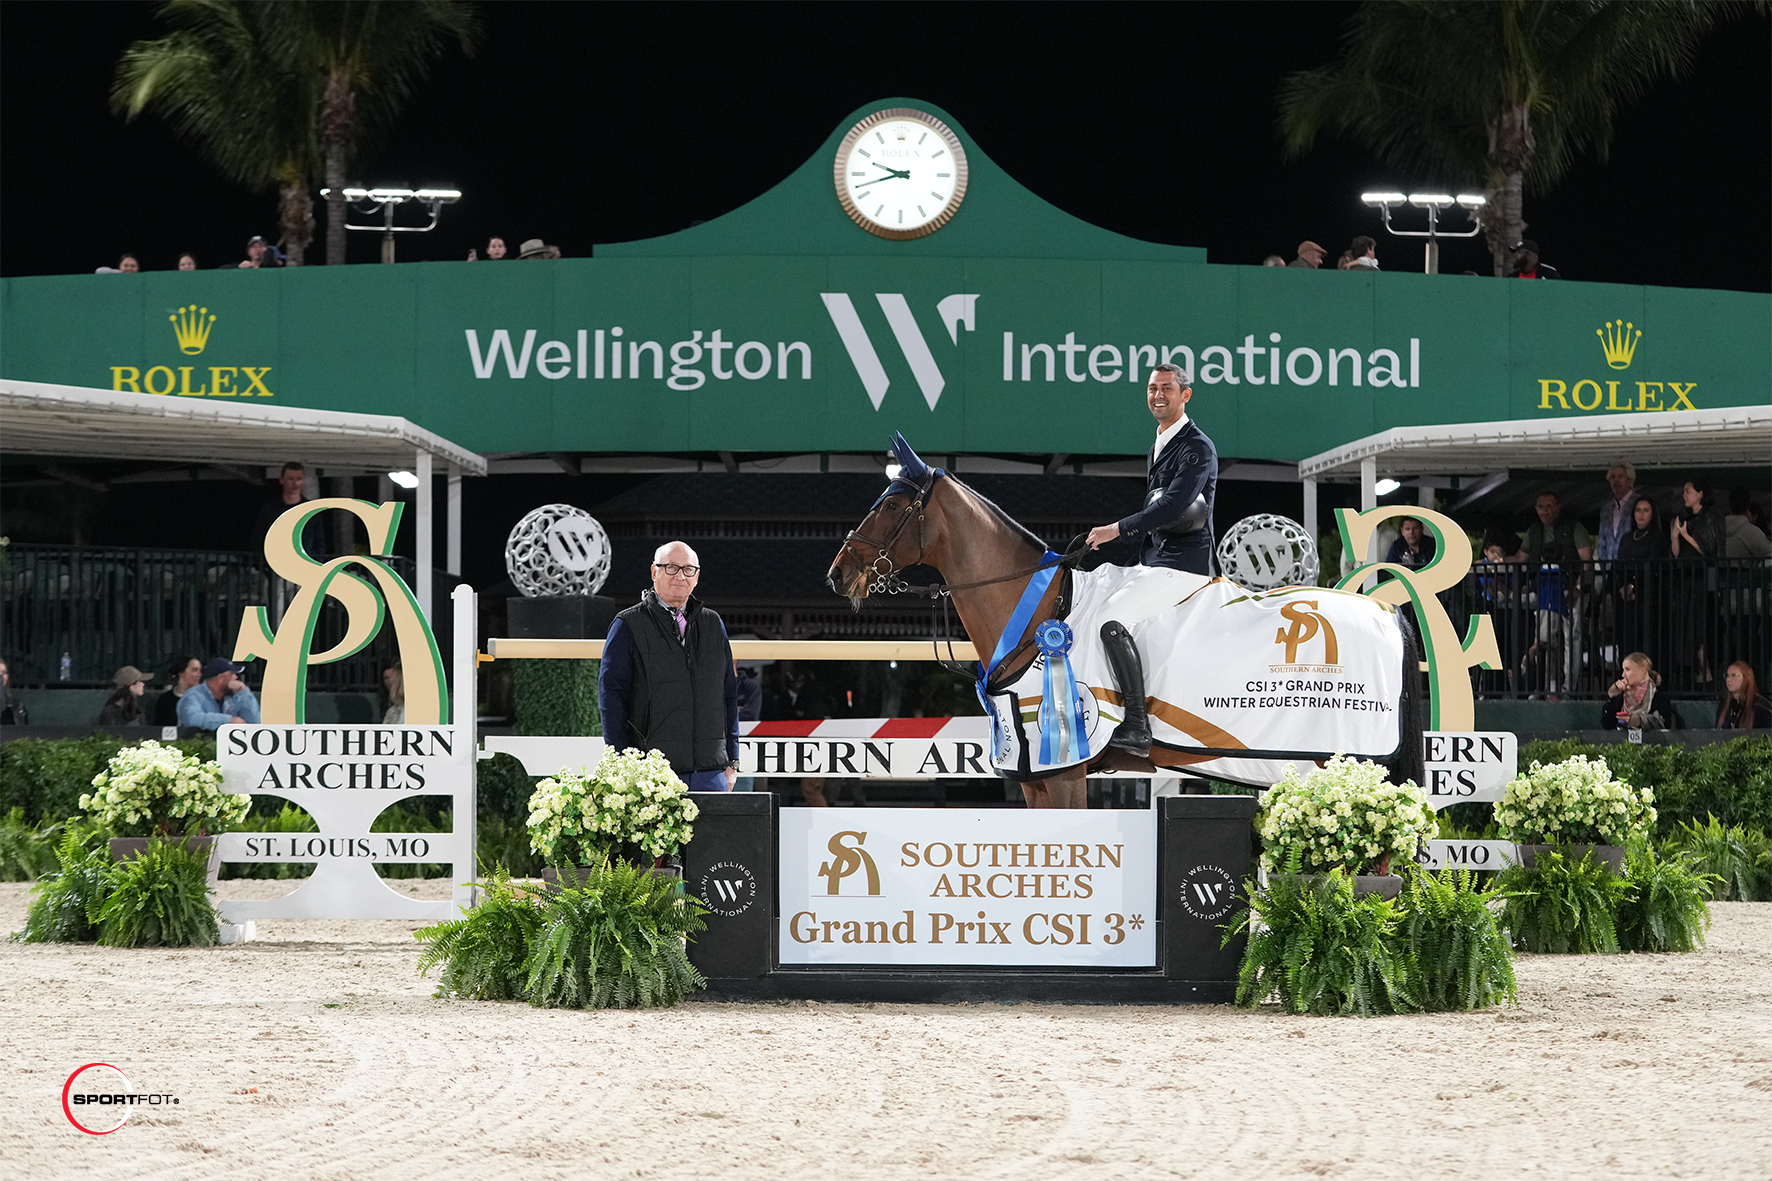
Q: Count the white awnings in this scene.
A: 2